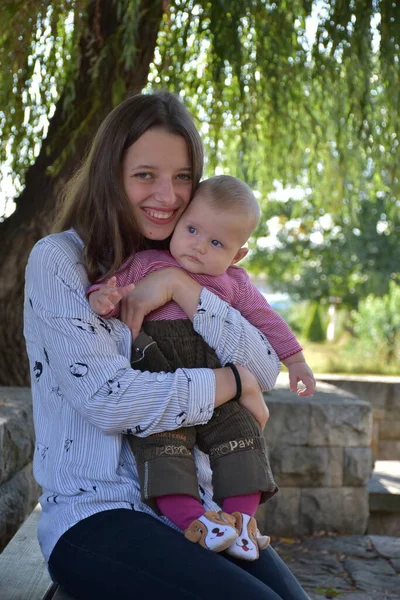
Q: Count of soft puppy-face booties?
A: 2